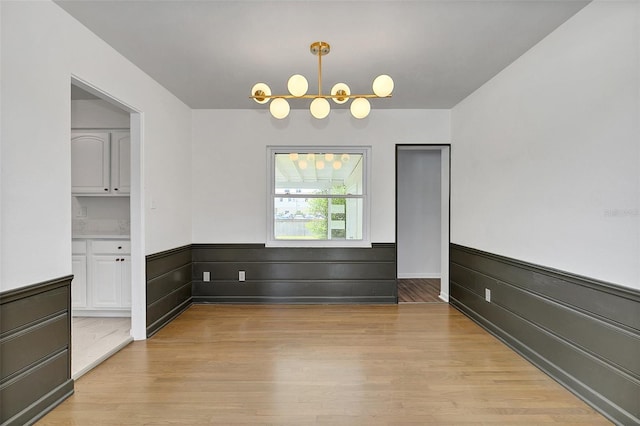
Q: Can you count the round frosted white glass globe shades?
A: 7